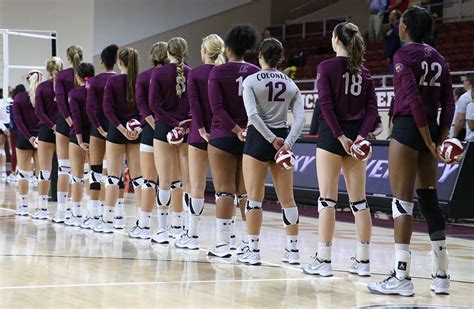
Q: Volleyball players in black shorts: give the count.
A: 13